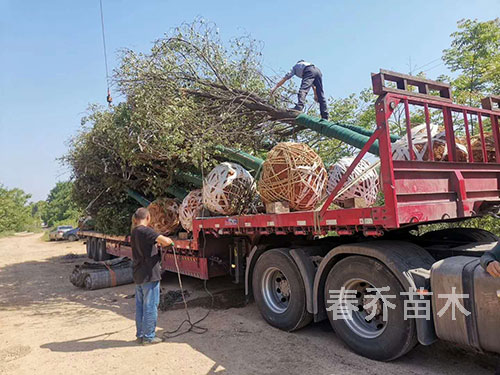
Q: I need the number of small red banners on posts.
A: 0